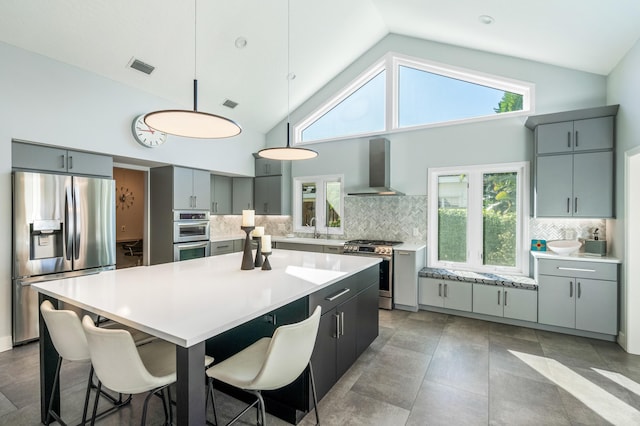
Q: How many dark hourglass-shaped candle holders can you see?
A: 3